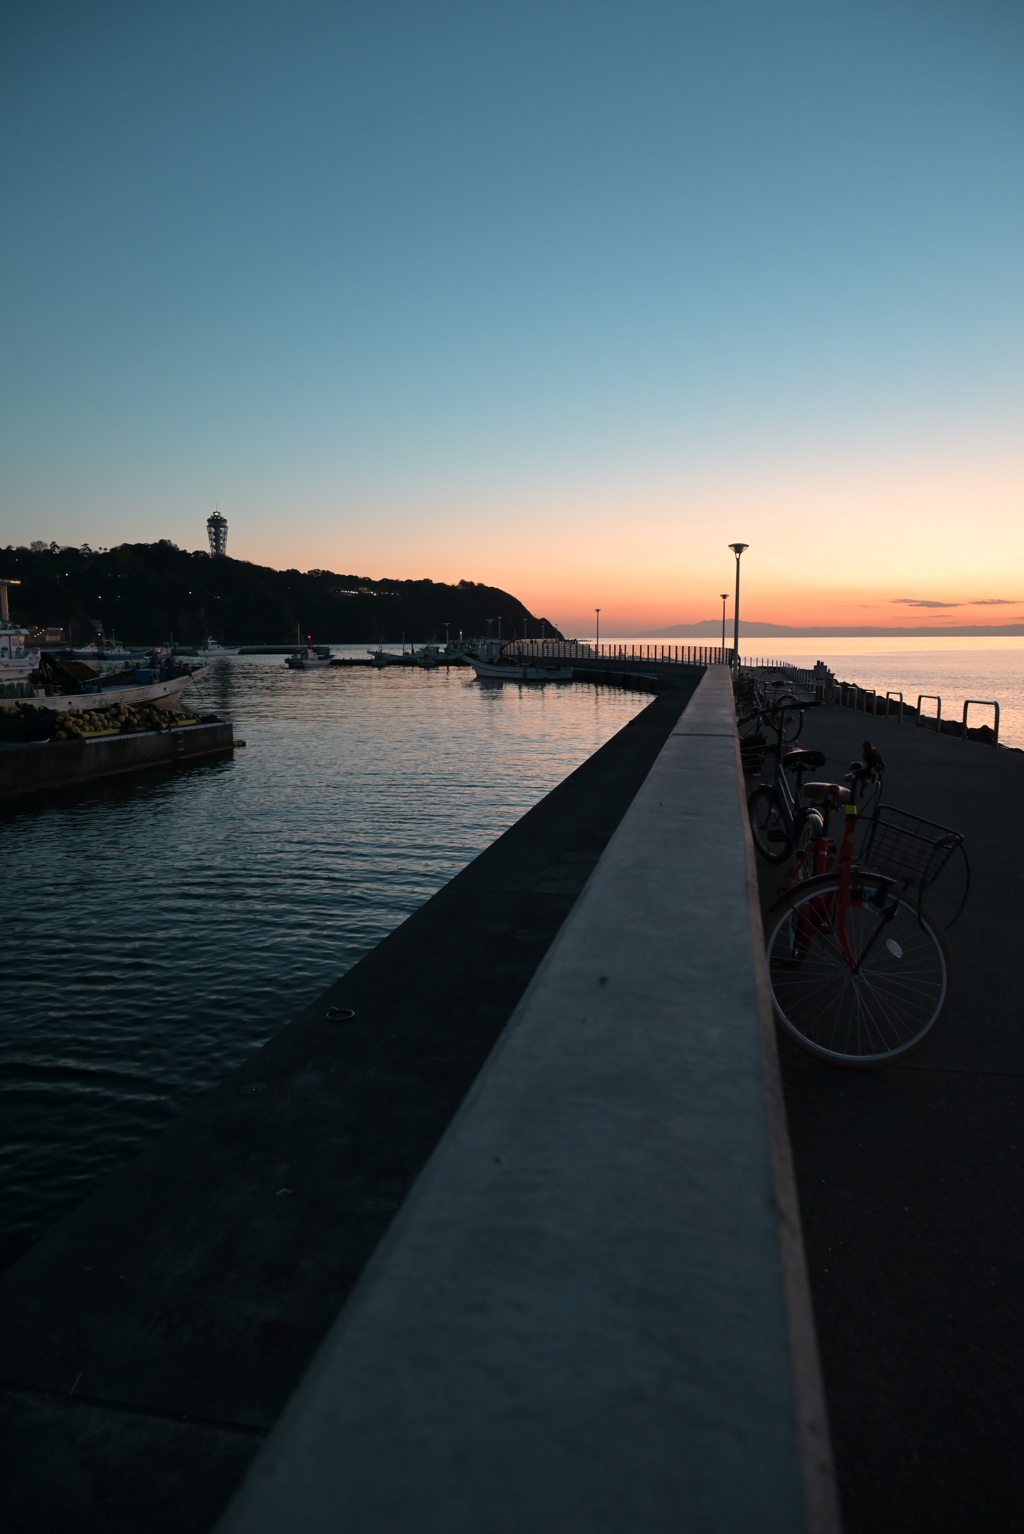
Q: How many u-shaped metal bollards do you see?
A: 6